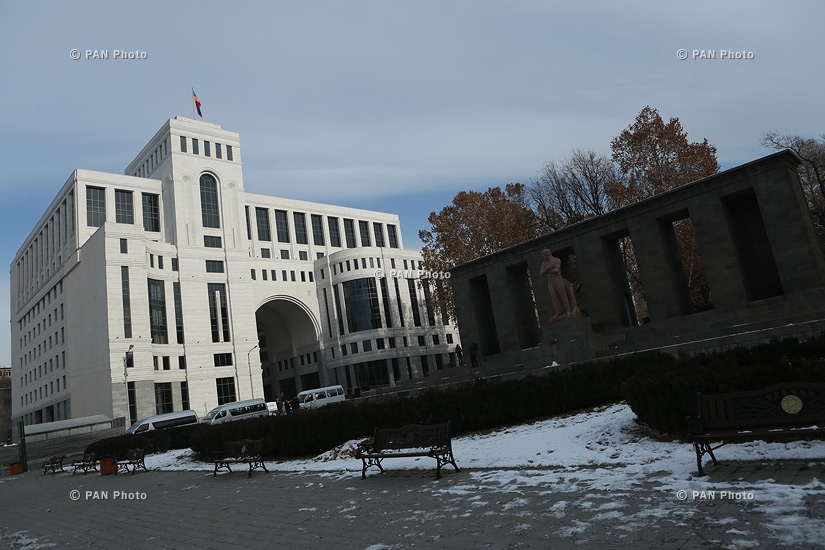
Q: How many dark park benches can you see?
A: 6